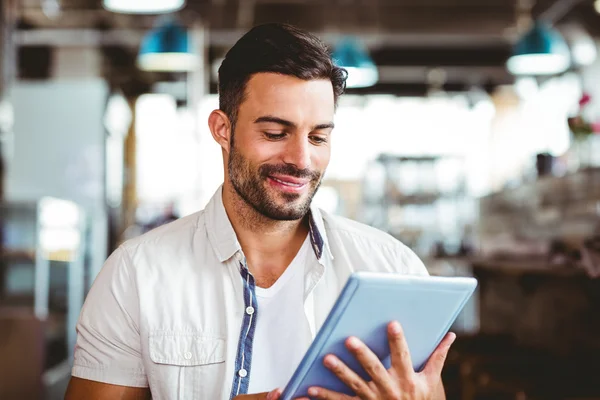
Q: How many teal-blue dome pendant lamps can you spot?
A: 3